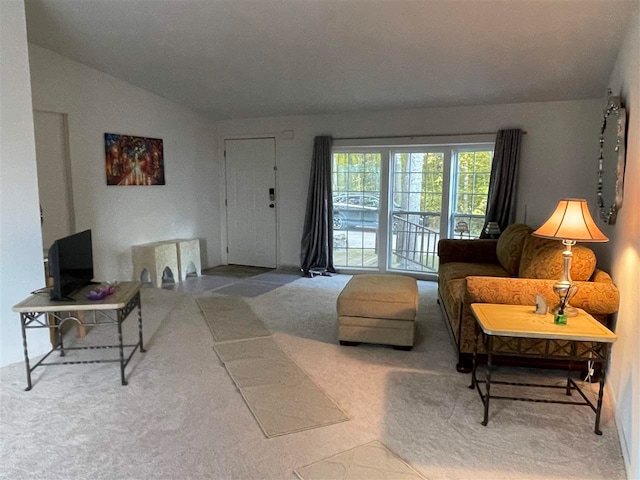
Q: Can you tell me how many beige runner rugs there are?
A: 3